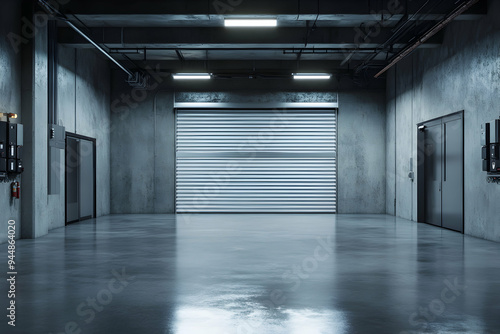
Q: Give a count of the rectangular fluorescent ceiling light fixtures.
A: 3